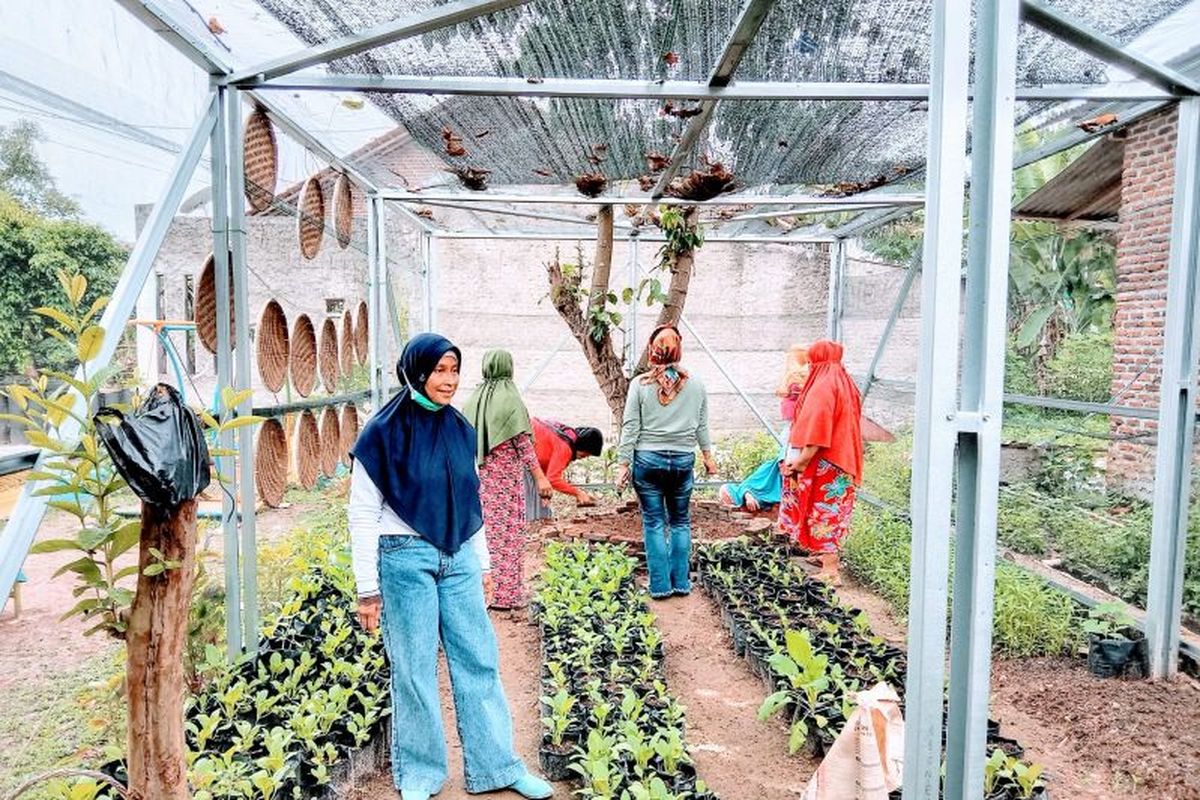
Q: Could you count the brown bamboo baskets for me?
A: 13